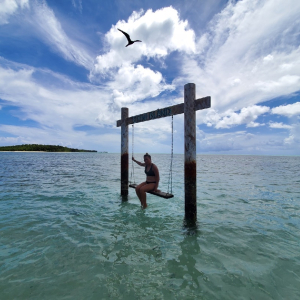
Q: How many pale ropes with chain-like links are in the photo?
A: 2